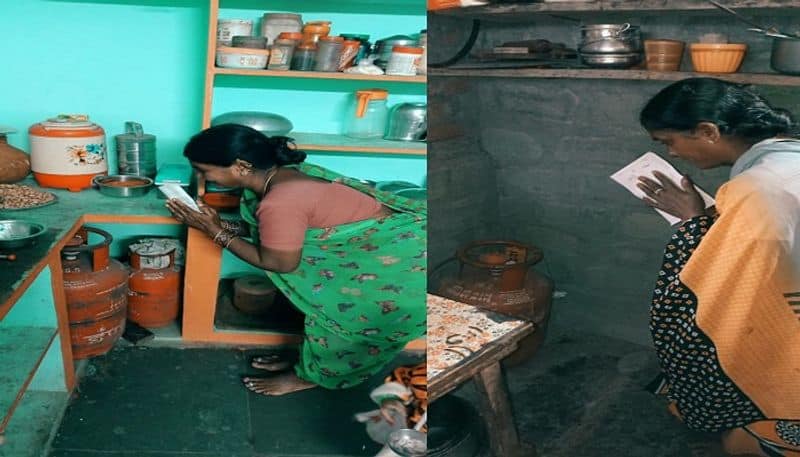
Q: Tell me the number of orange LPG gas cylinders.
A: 3